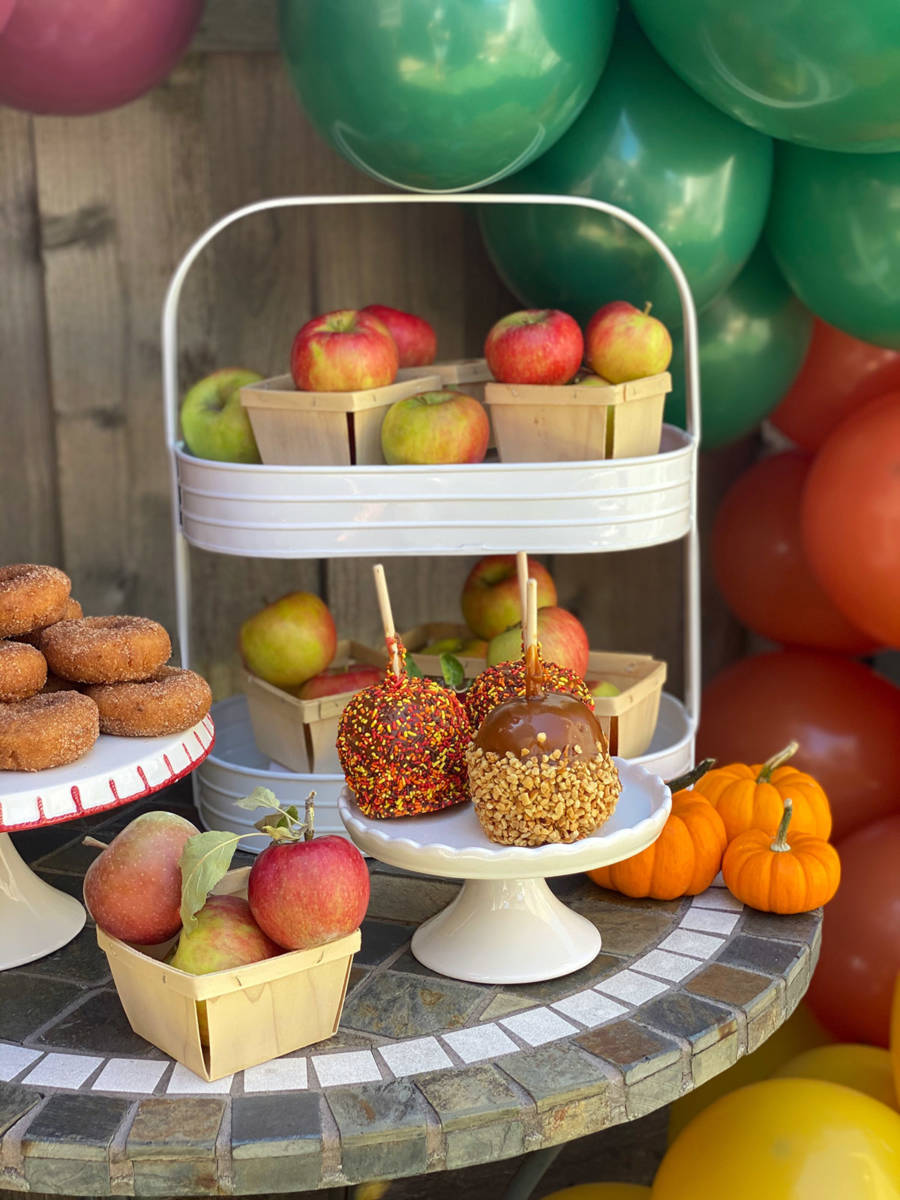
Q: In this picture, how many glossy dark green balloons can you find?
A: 5